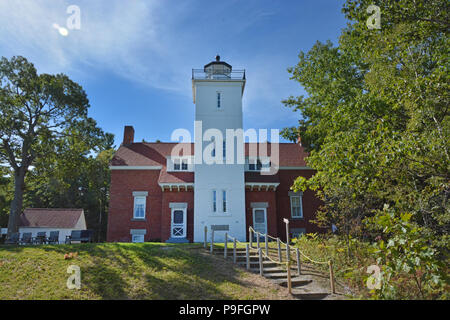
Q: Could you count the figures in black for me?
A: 0